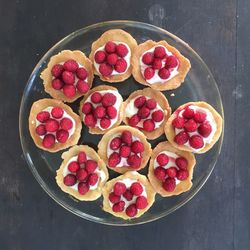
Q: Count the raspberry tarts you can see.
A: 11